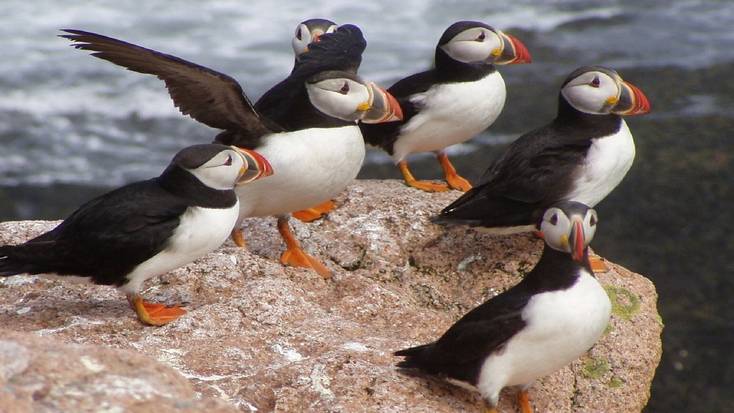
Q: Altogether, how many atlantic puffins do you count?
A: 6